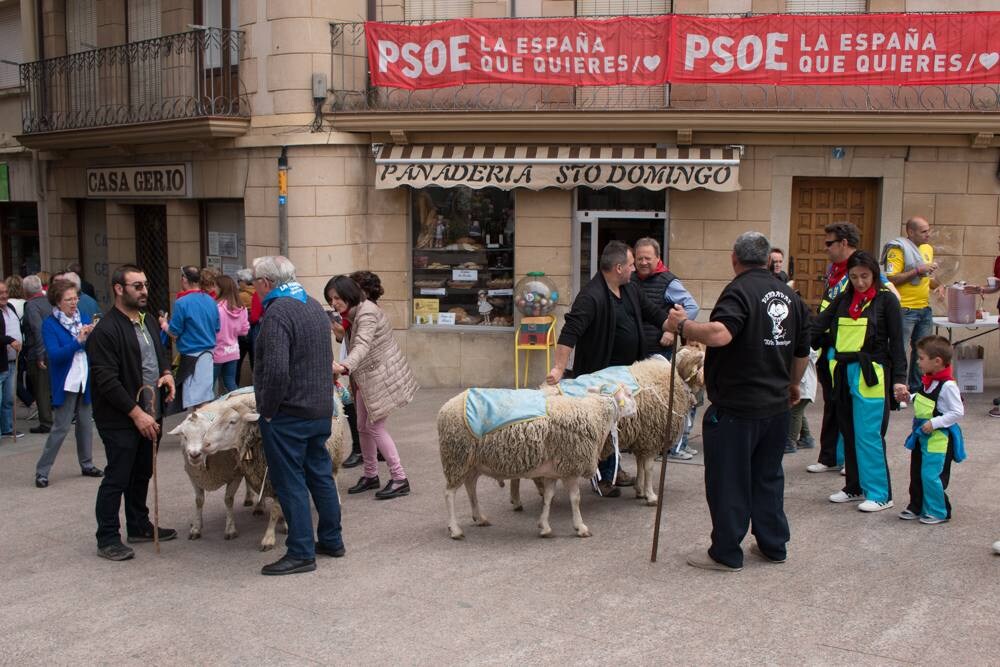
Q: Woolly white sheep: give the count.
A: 4